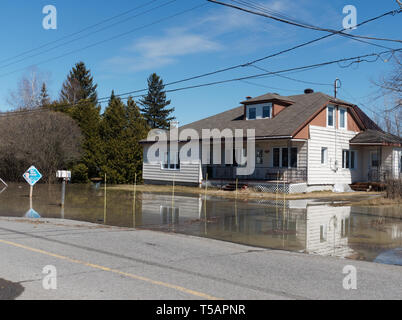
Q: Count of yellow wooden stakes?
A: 7